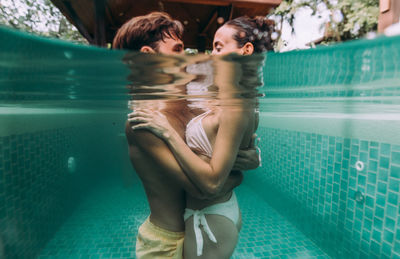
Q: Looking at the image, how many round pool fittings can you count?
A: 3